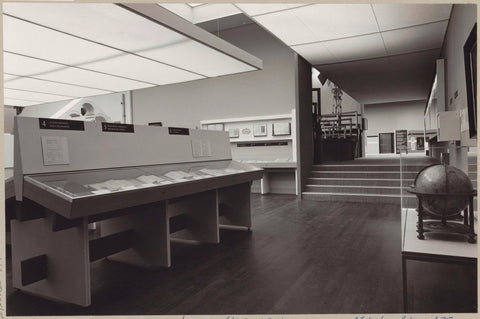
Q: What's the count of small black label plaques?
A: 3